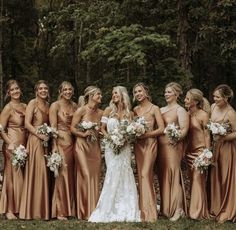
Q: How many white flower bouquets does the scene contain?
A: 9